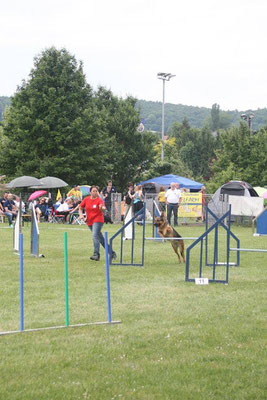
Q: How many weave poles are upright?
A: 3